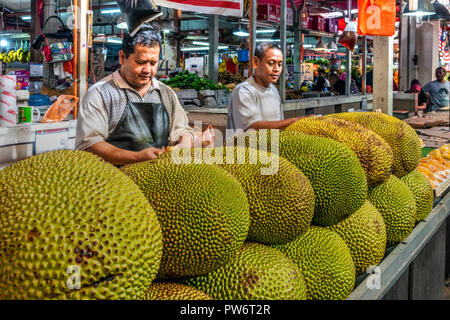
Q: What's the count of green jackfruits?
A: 12